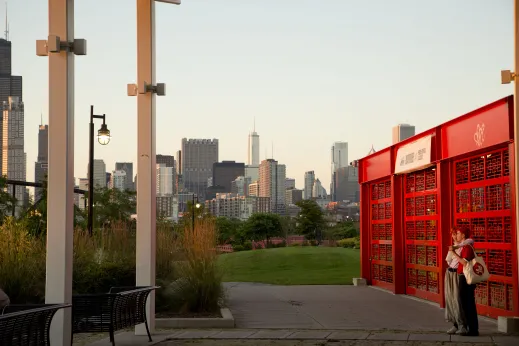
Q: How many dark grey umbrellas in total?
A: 0